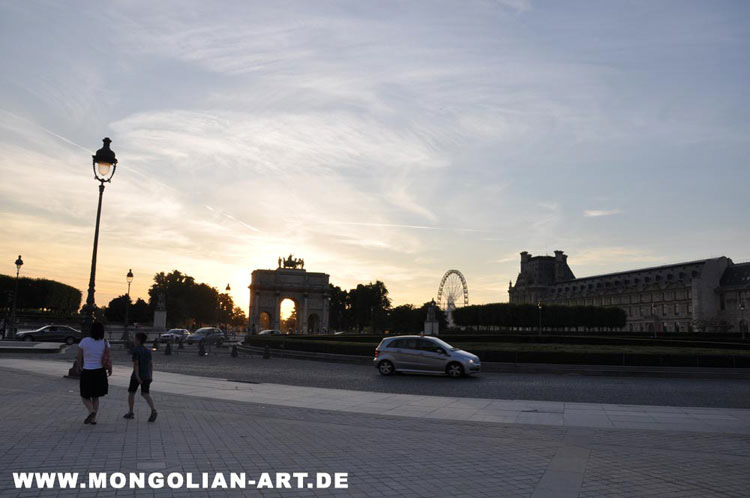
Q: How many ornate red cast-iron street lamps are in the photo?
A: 0